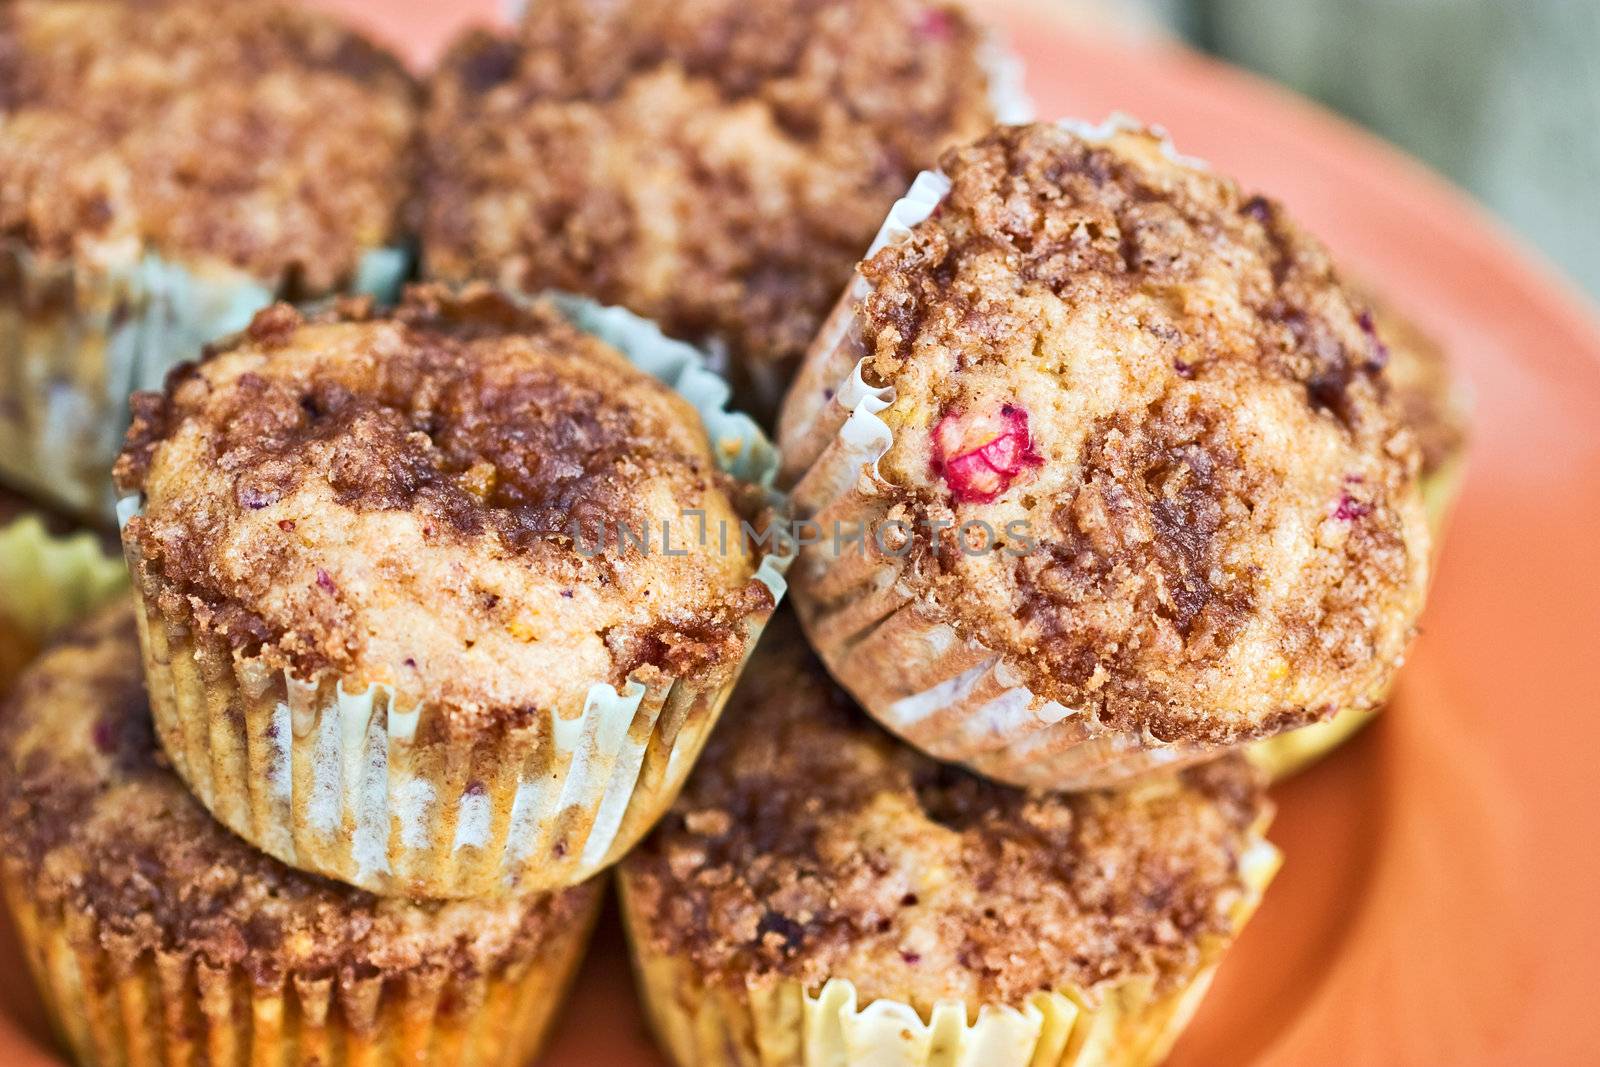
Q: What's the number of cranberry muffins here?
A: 8